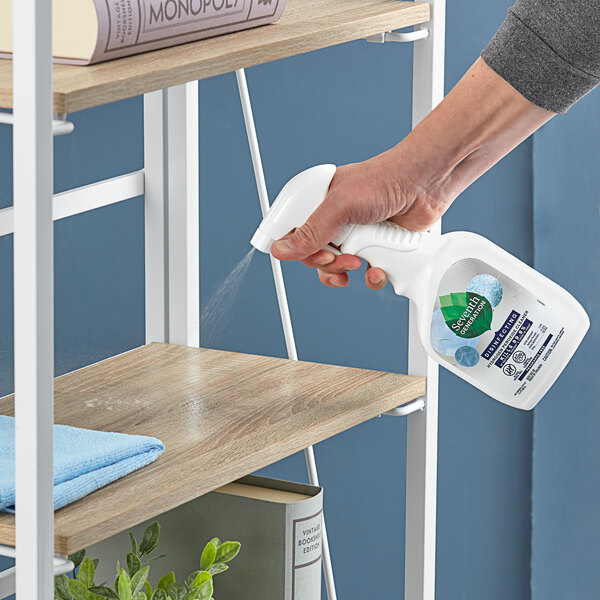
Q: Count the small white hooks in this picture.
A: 4